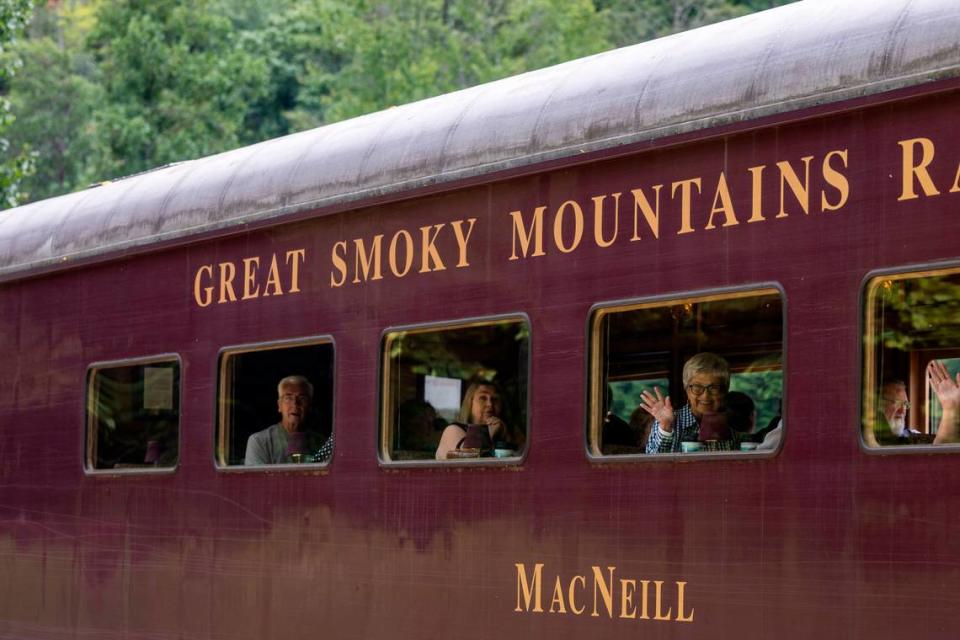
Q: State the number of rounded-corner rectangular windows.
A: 5